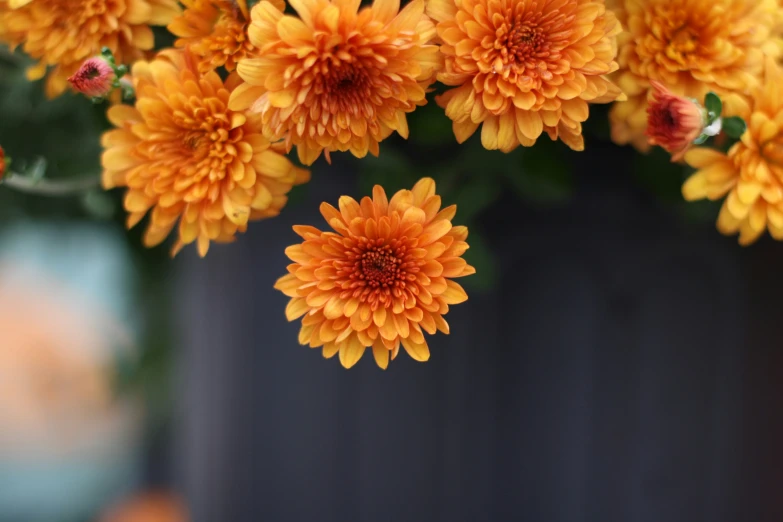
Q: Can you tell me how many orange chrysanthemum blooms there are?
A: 8